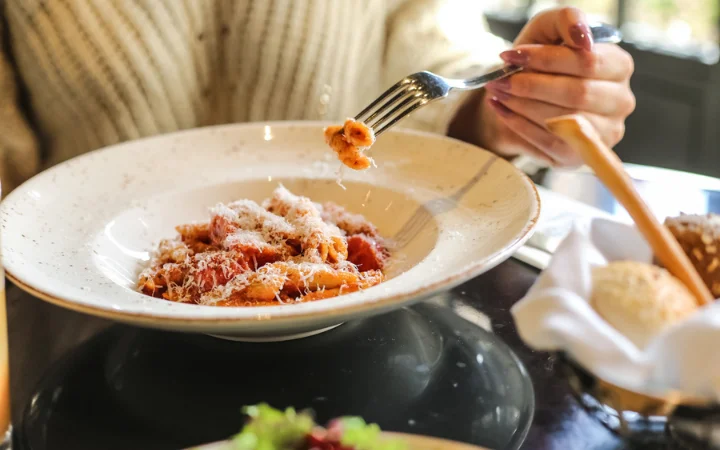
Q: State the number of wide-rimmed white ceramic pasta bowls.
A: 1